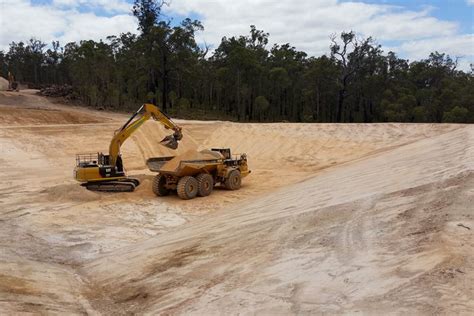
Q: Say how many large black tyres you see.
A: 4